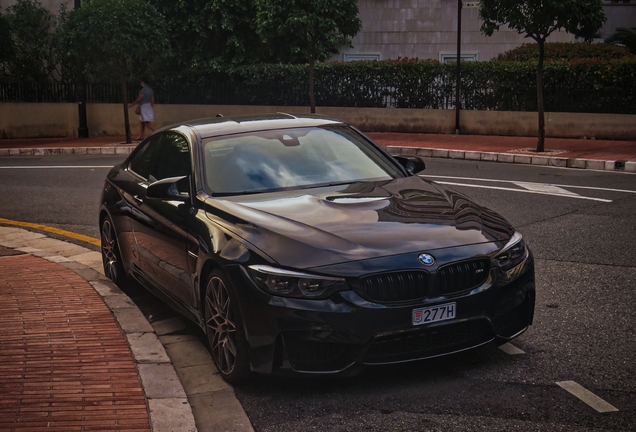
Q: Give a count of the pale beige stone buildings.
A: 1